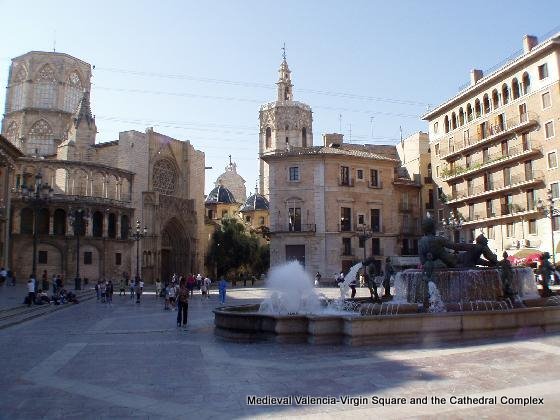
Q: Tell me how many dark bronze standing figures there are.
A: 5